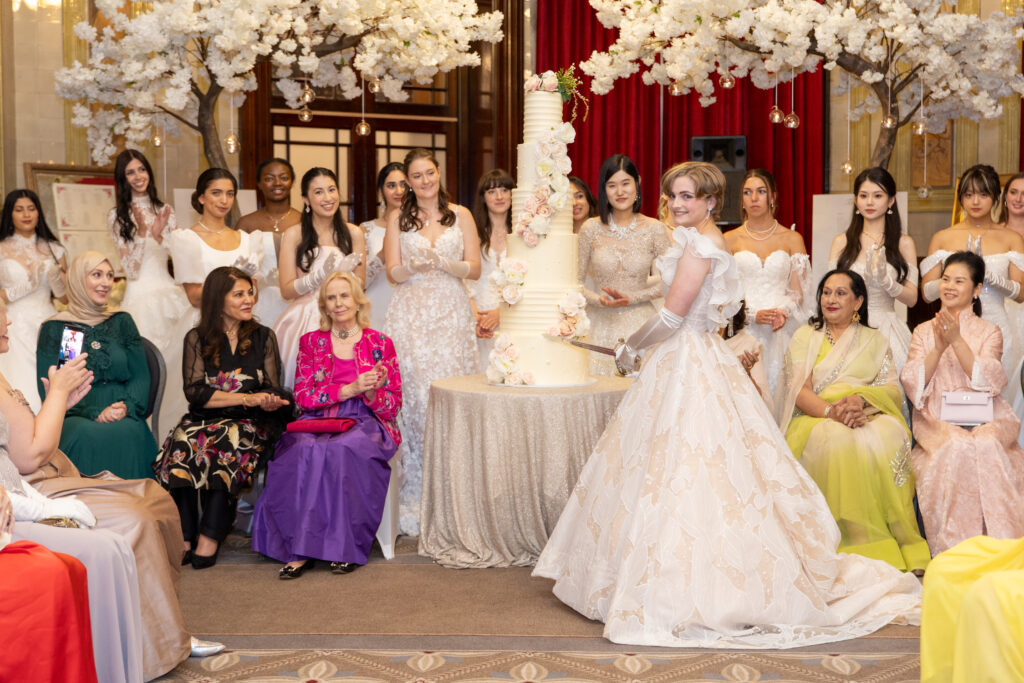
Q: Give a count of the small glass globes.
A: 14